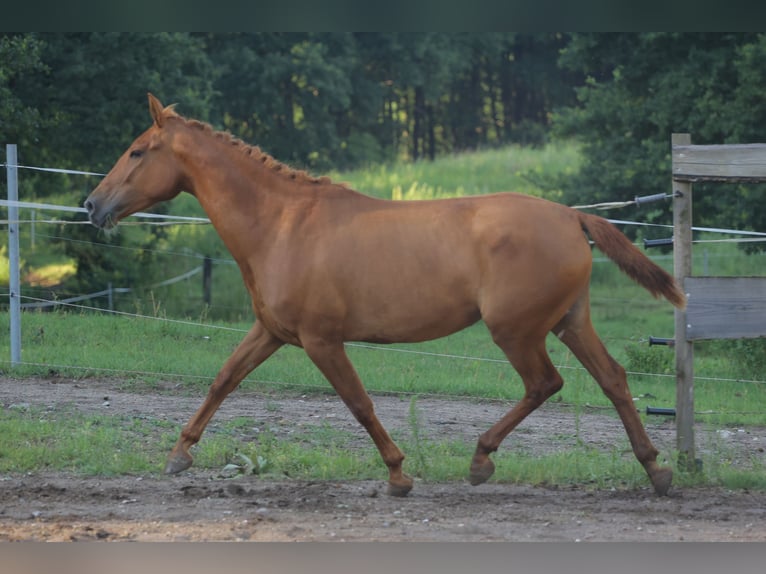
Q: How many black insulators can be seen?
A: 3